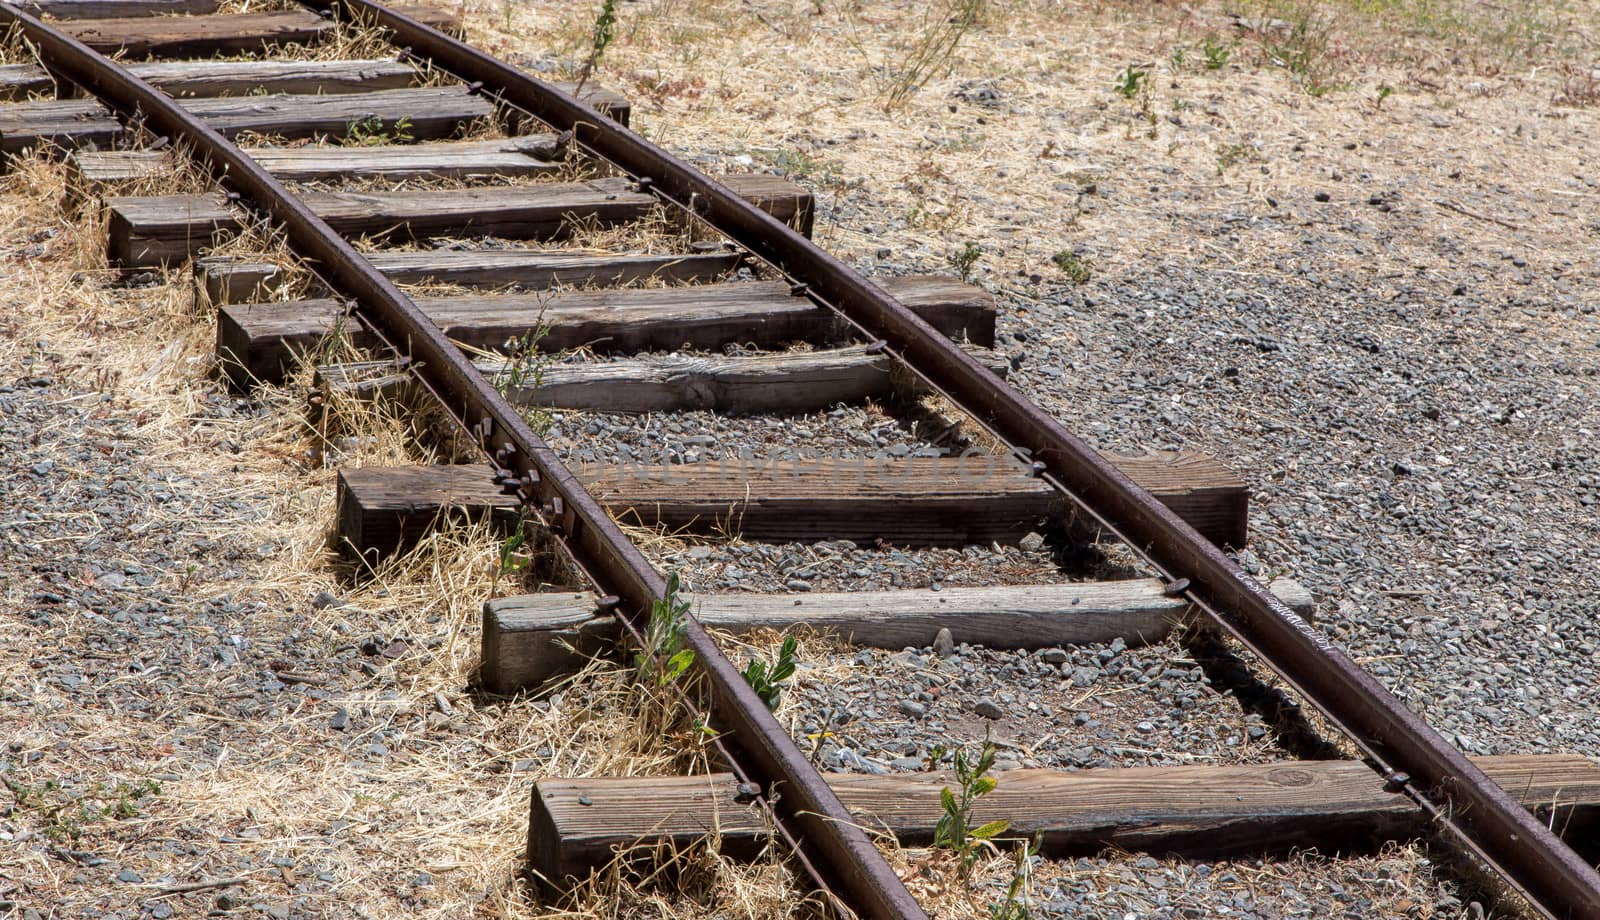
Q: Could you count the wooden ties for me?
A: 12